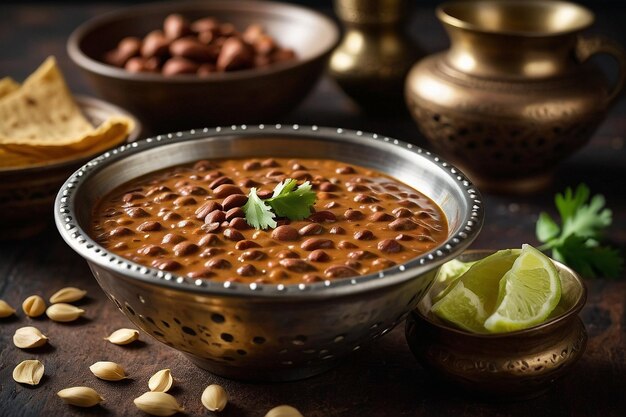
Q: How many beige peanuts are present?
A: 13